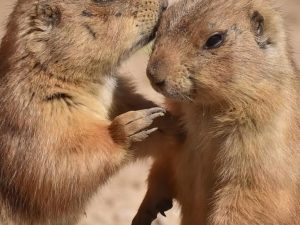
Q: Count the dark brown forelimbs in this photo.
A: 1